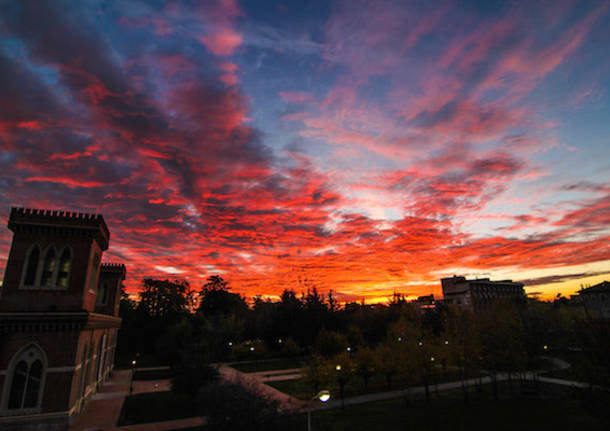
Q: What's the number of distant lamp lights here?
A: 11